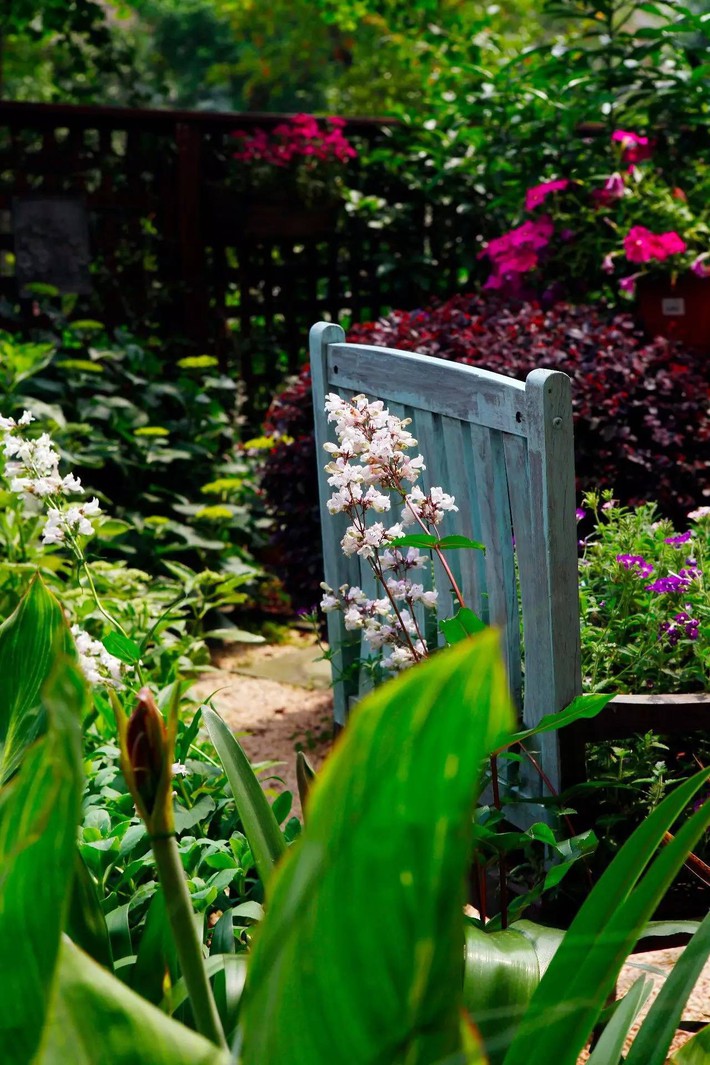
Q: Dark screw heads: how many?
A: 2